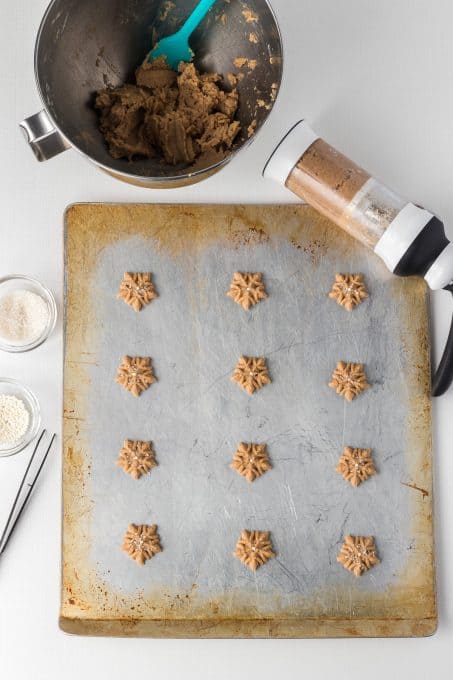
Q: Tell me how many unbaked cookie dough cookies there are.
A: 12